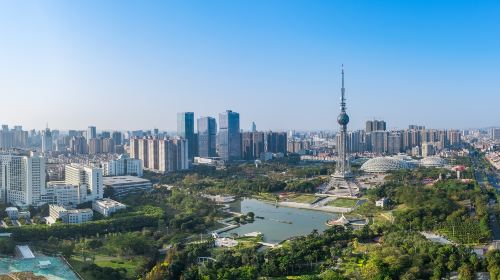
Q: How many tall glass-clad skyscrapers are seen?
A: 3